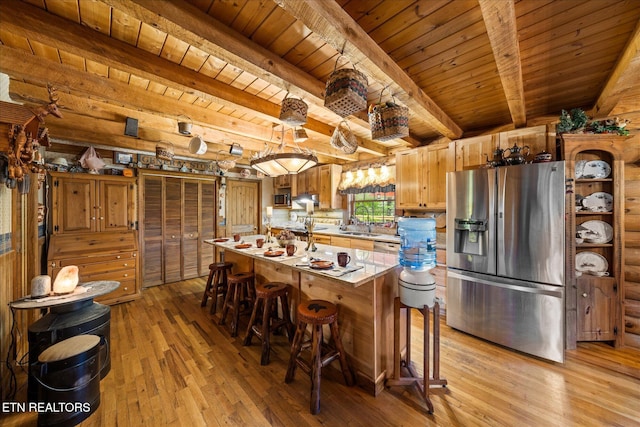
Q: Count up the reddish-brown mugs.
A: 4